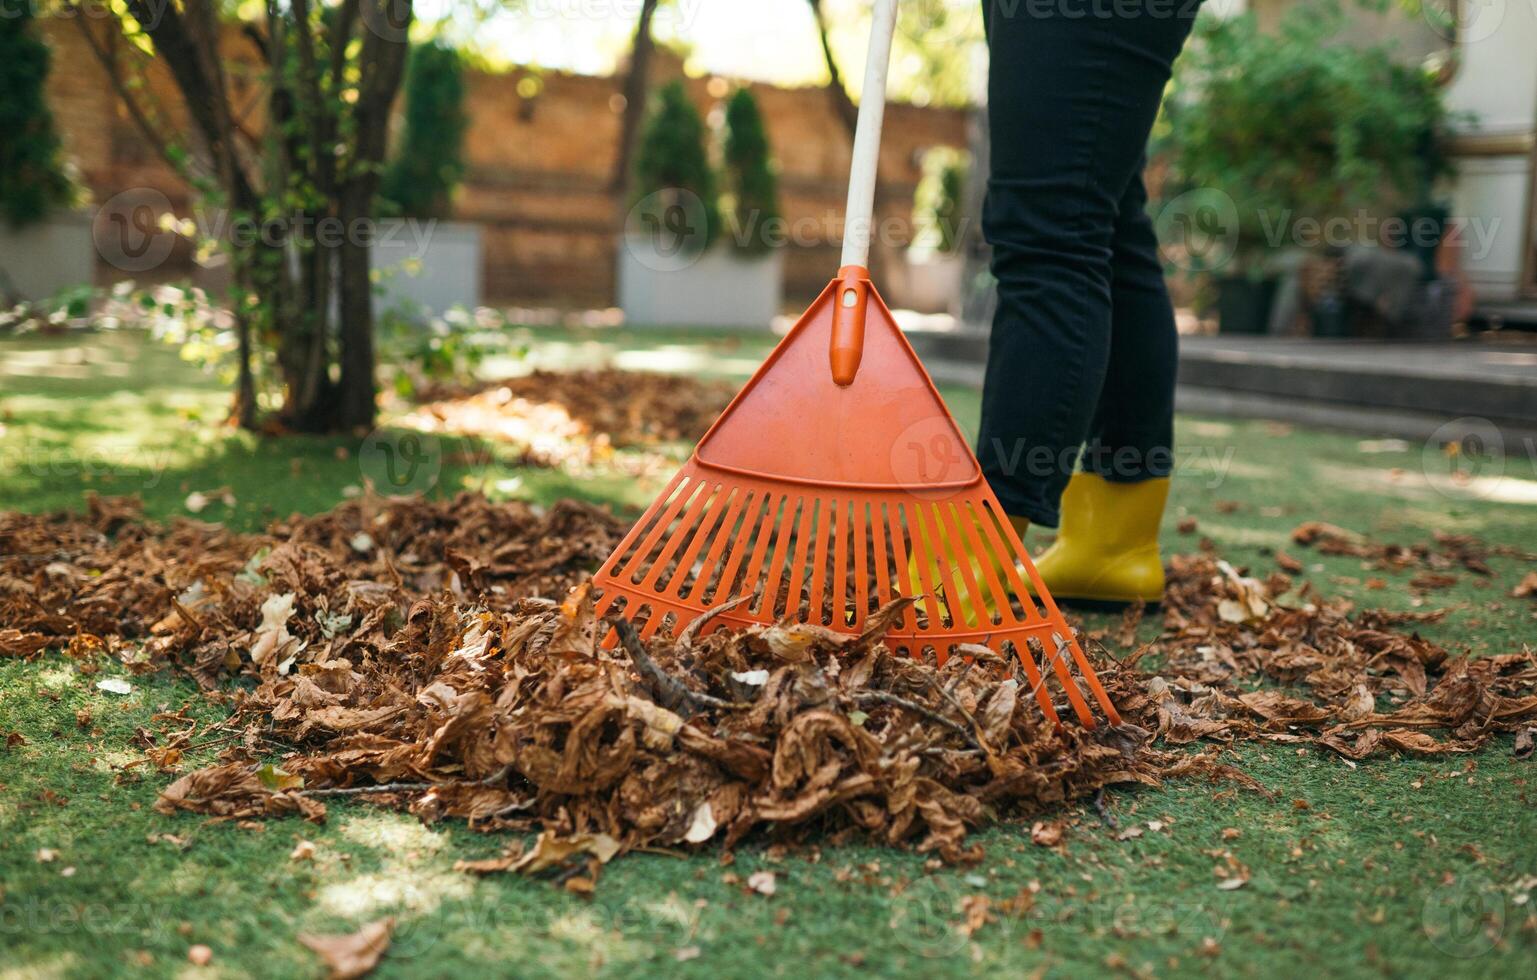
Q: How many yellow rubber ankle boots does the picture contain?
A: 2